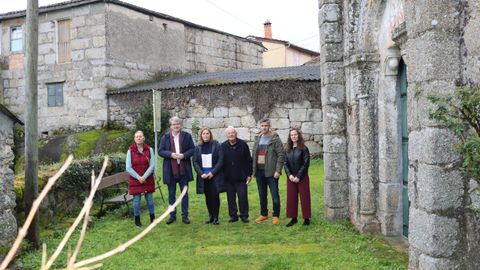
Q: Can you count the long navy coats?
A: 2